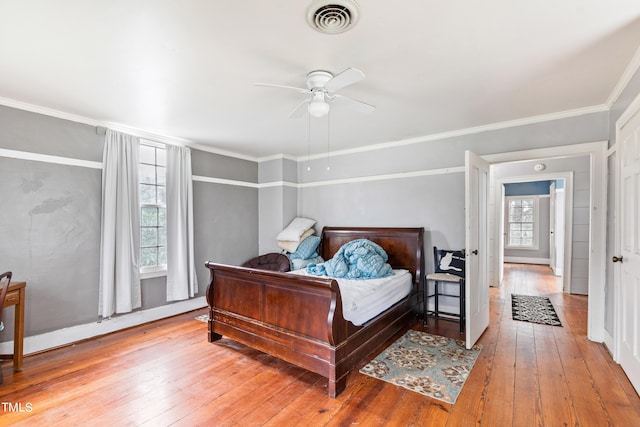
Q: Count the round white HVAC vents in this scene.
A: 1